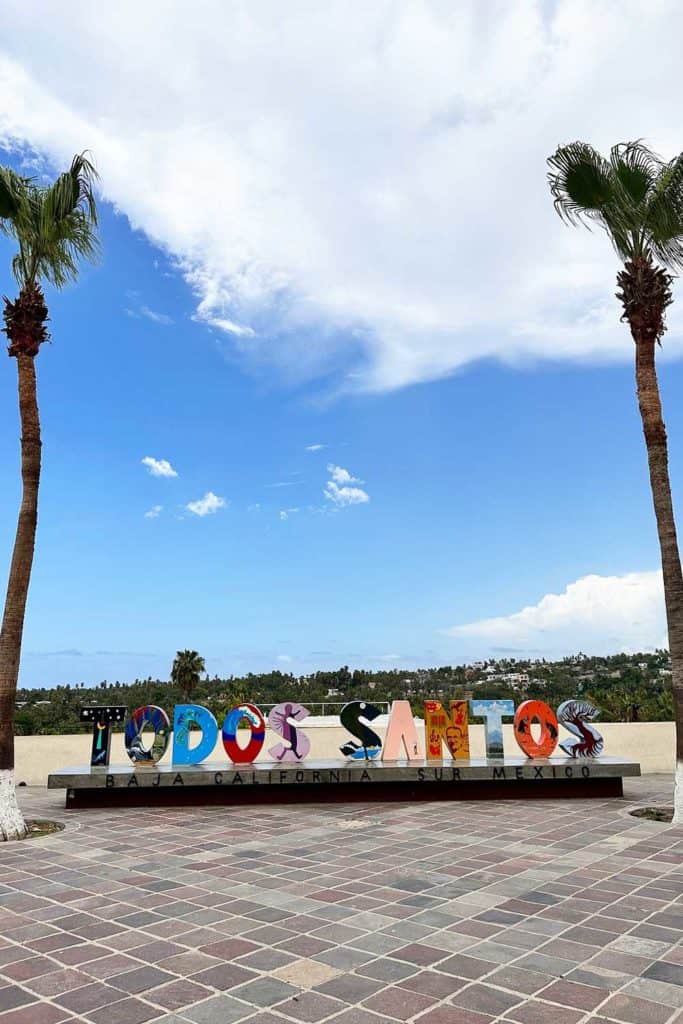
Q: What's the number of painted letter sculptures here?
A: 11